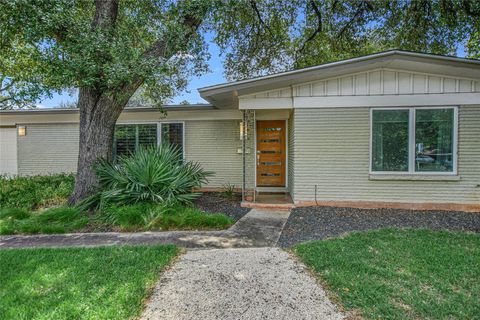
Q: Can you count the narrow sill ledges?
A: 1